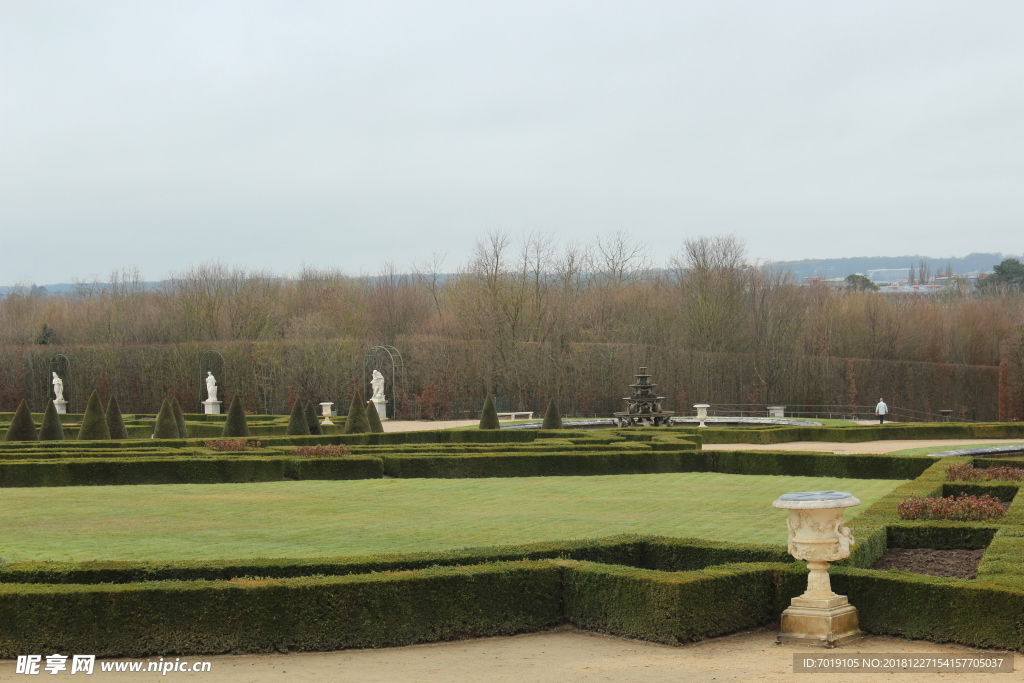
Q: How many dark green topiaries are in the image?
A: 13